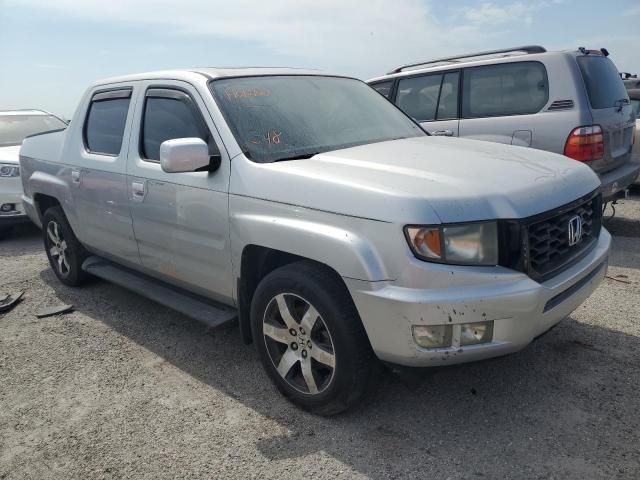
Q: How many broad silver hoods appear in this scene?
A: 1